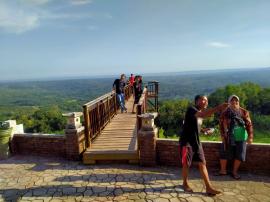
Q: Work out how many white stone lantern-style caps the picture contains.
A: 2